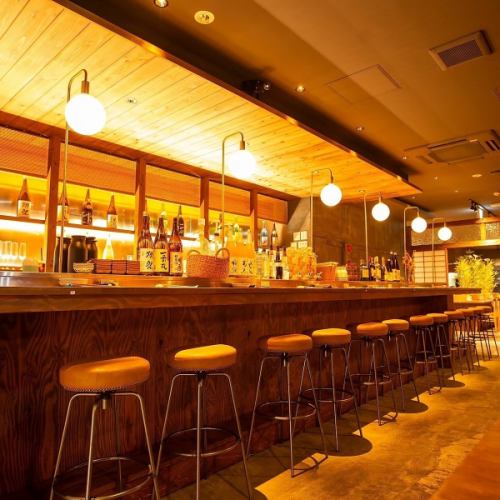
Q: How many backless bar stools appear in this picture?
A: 12